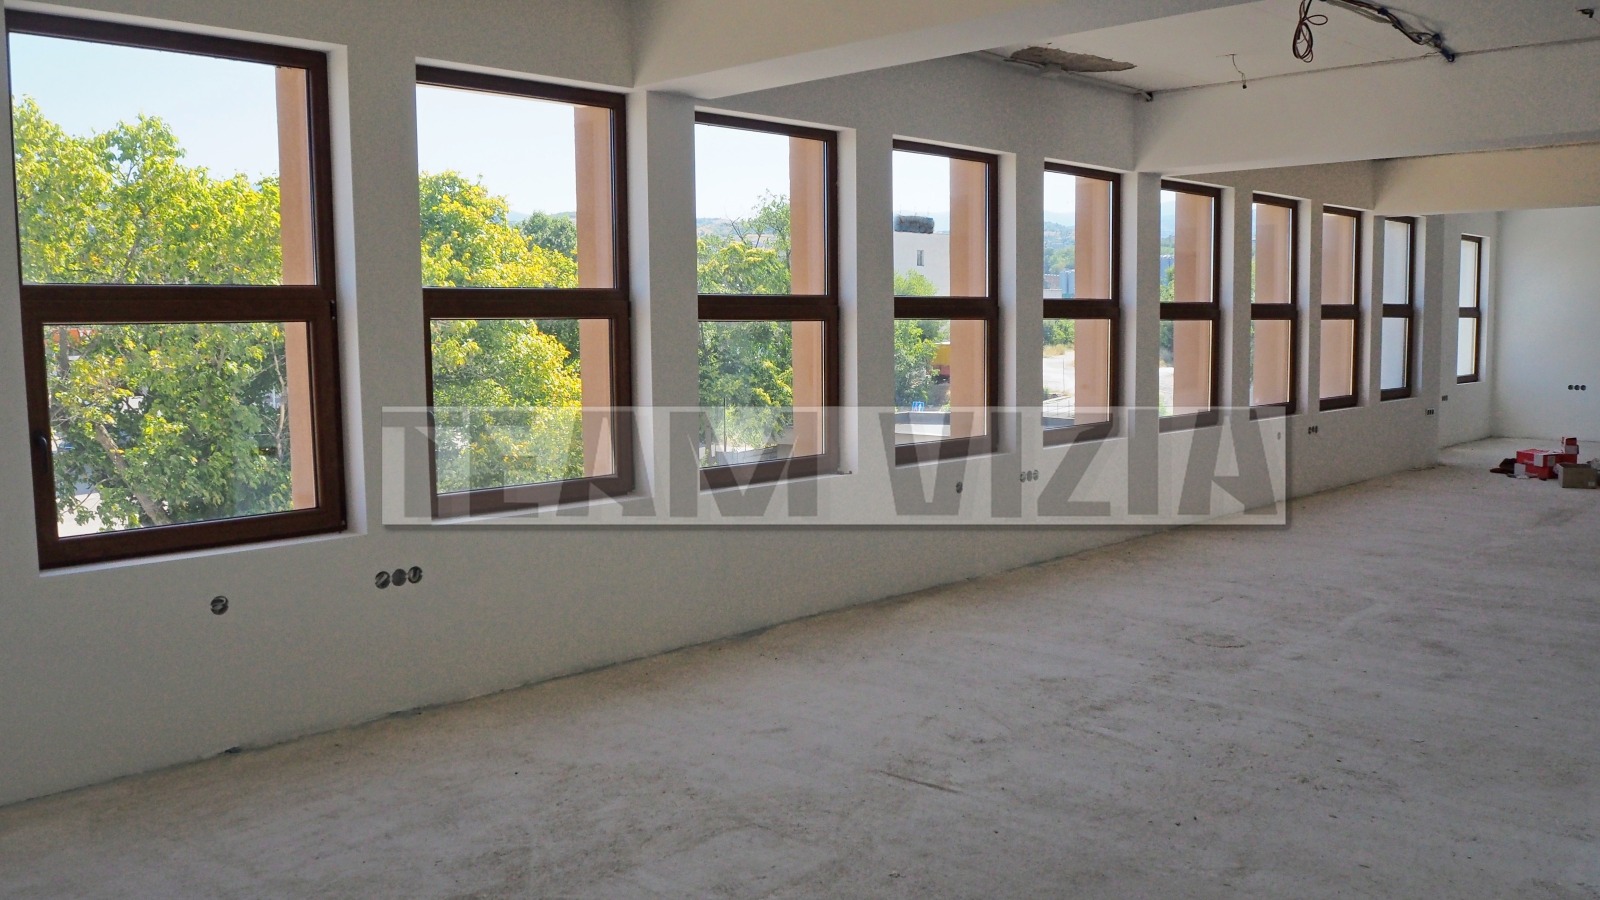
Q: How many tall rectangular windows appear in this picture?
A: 10